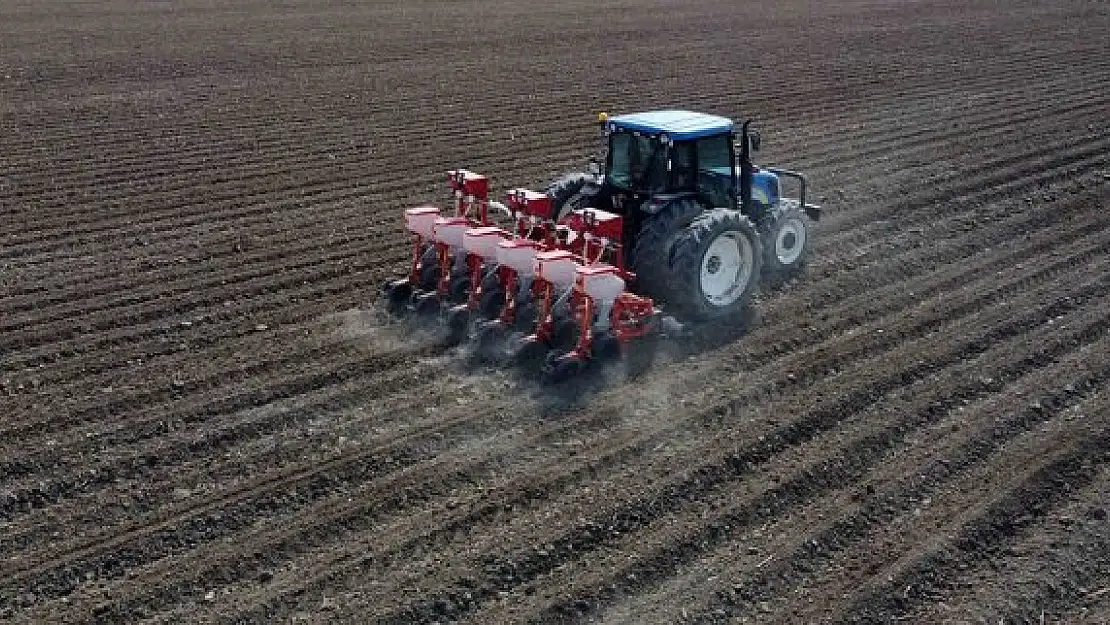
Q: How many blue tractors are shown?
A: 1